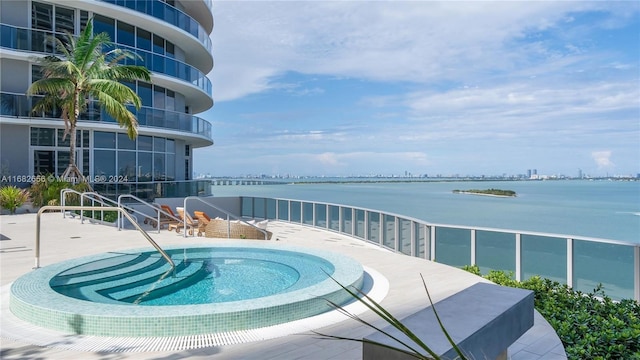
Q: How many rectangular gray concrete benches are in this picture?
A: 1